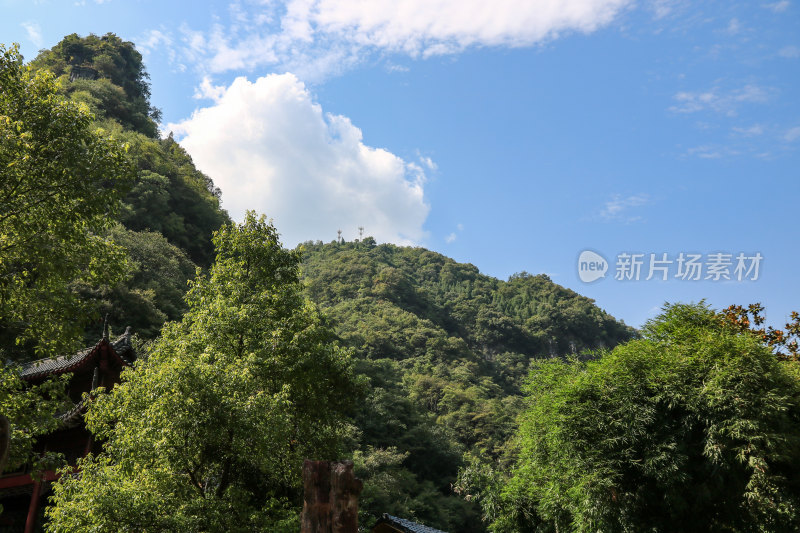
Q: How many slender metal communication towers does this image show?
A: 2